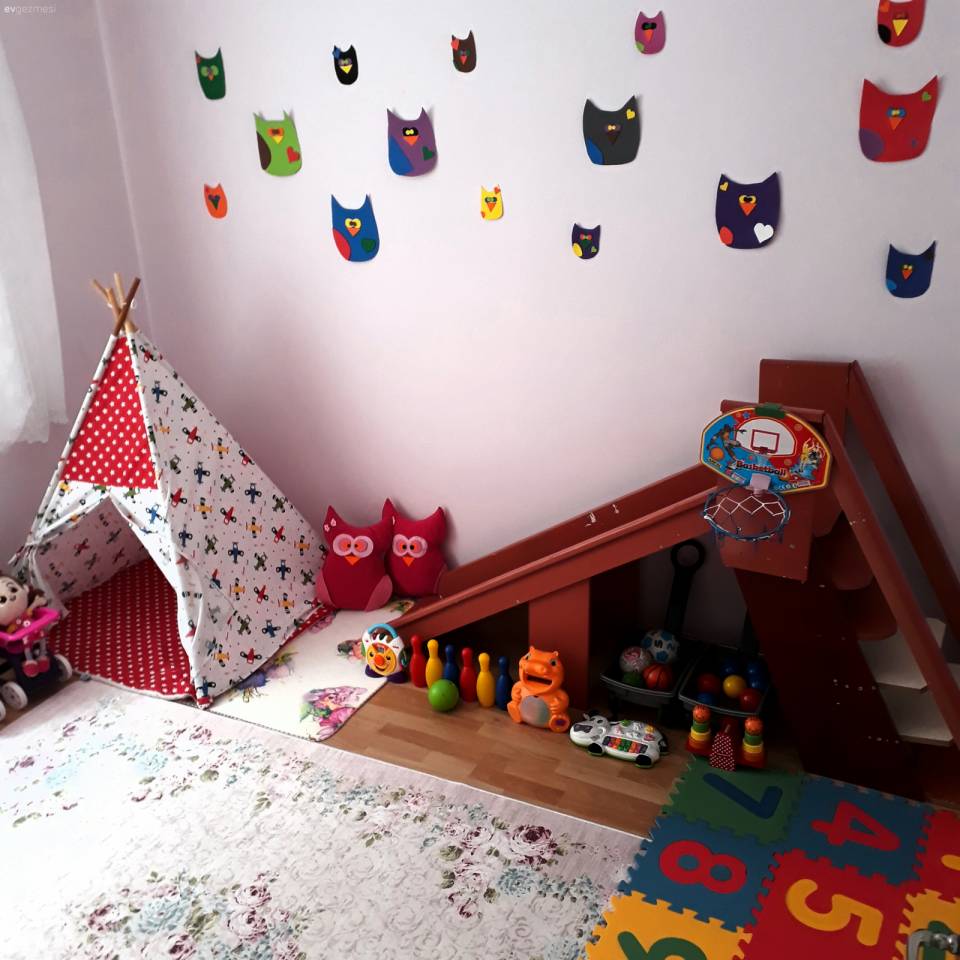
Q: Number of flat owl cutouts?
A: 15